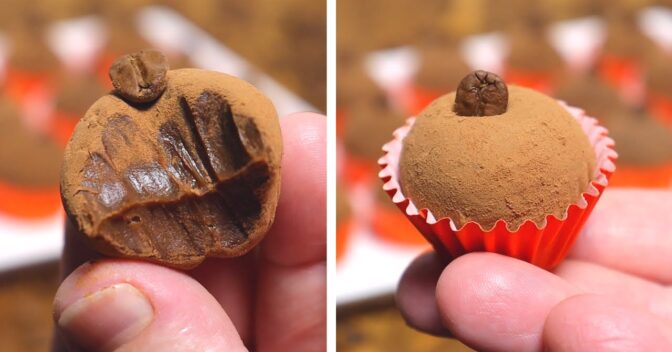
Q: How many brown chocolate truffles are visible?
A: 2